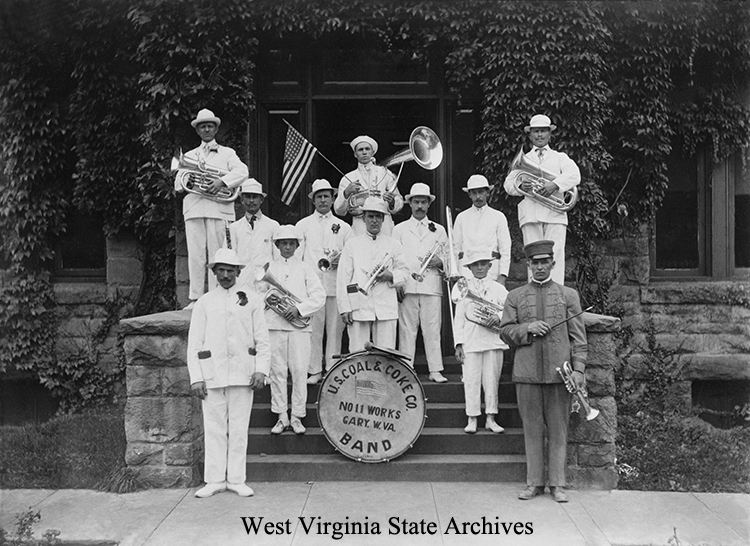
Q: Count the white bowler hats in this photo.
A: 10